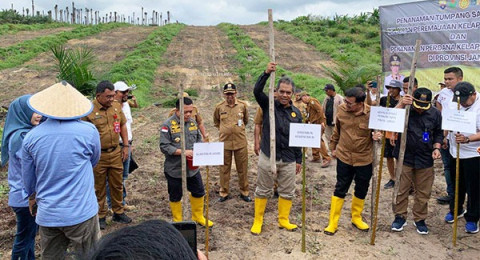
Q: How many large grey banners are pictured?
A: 1